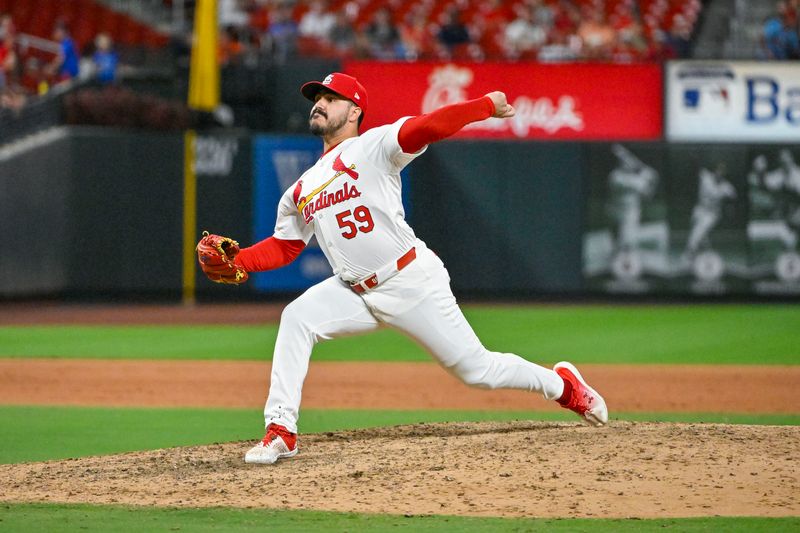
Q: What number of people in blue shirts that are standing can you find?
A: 2